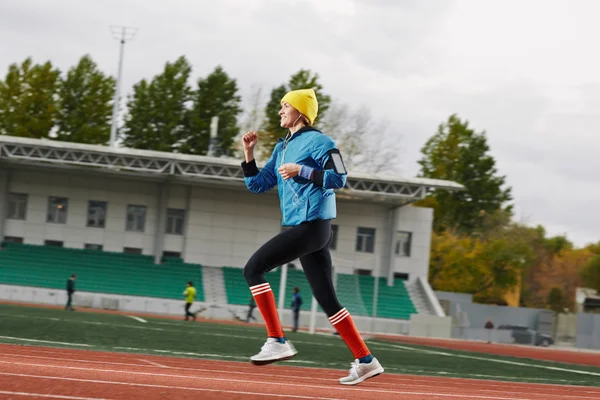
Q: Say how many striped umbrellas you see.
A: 0